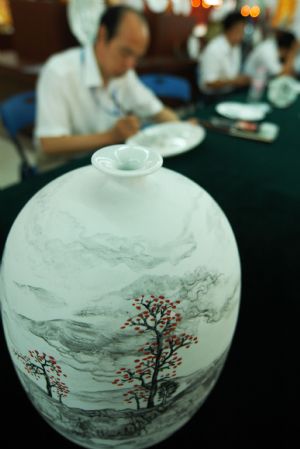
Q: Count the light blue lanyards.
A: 1